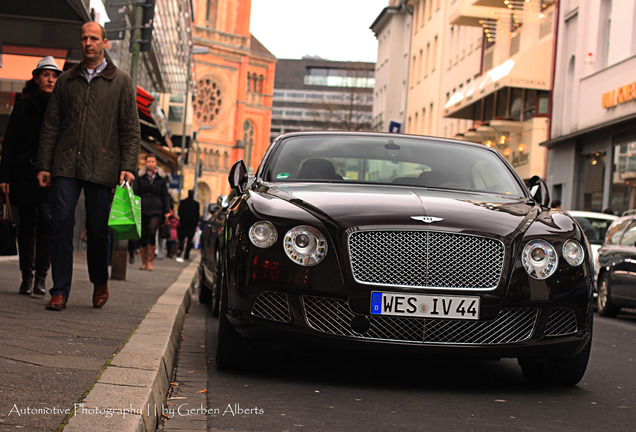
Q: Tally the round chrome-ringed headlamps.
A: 4